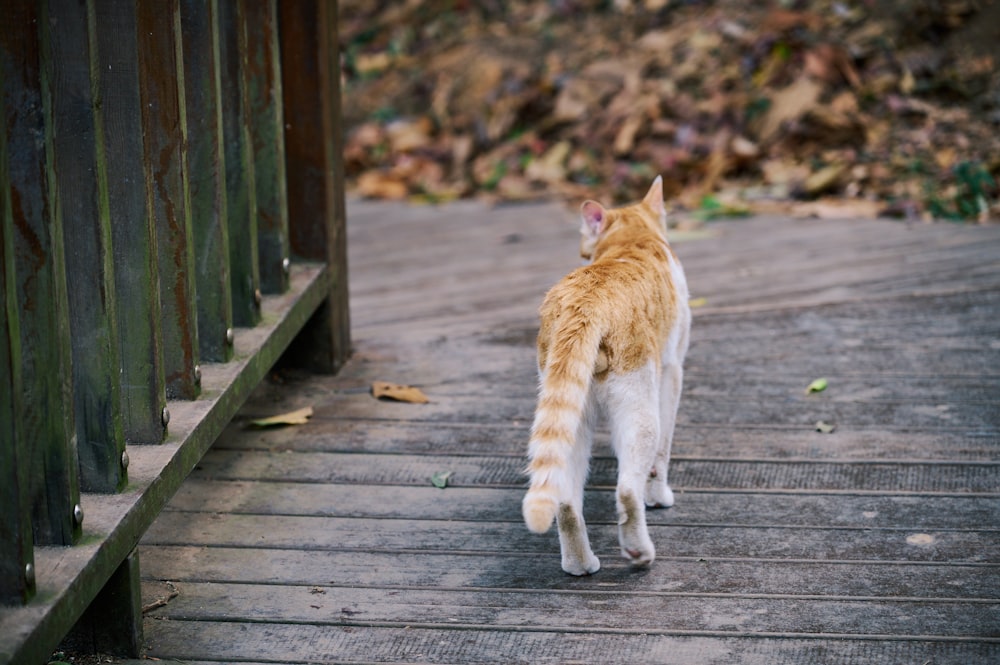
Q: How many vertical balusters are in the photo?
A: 8